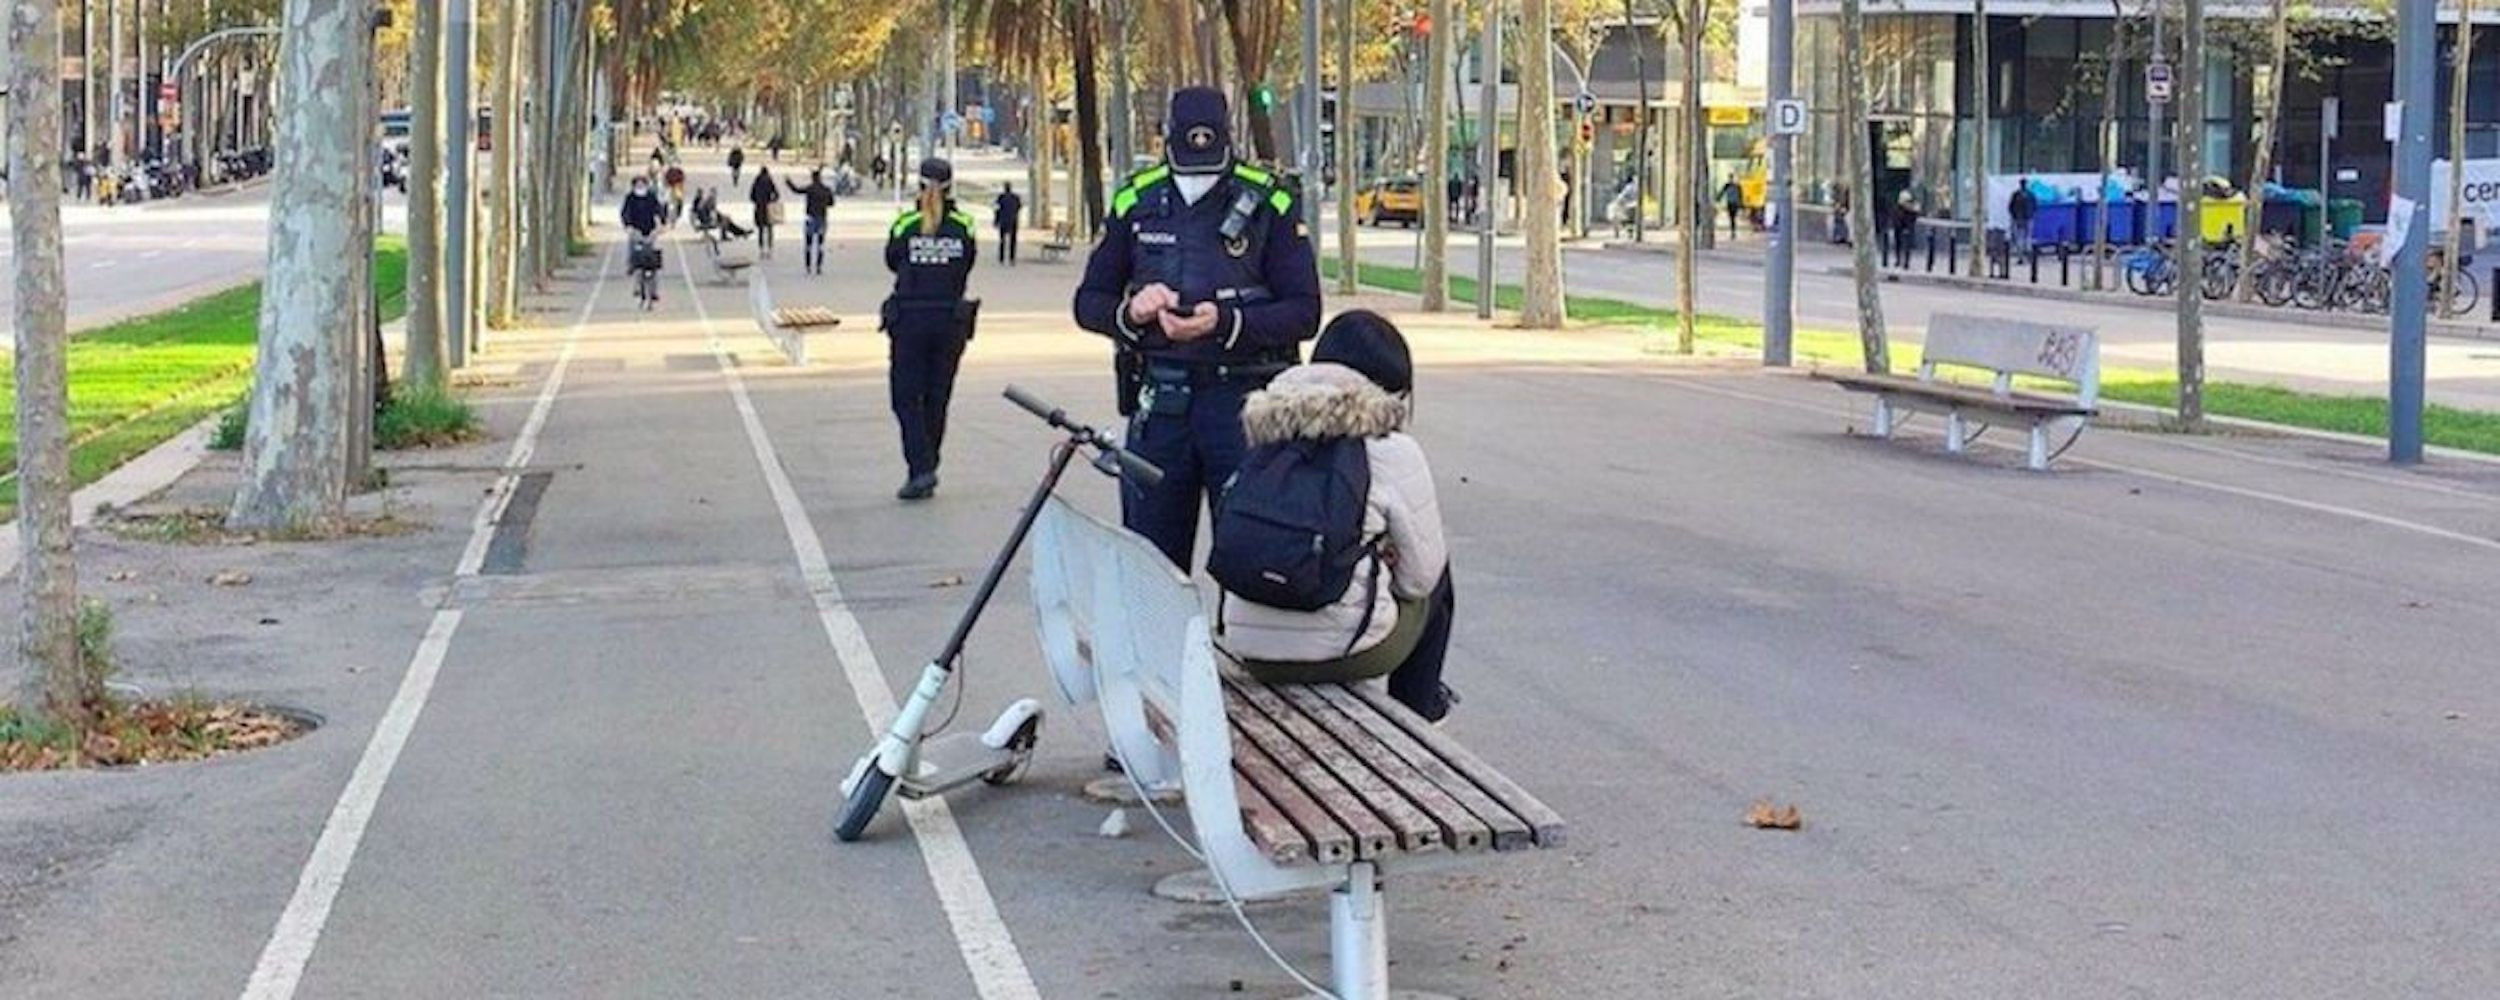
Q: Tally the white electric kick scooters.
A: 1